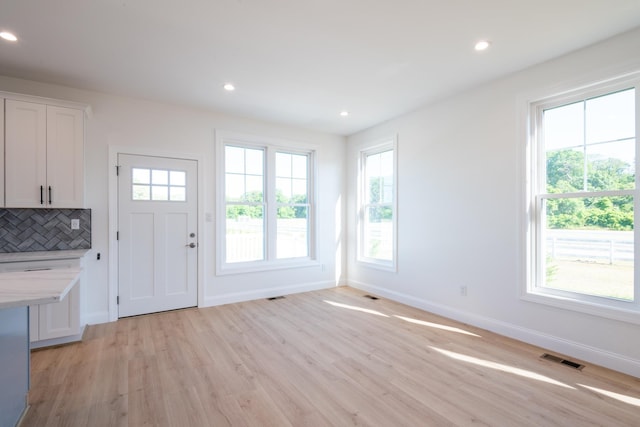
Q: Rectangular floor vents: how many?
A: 3